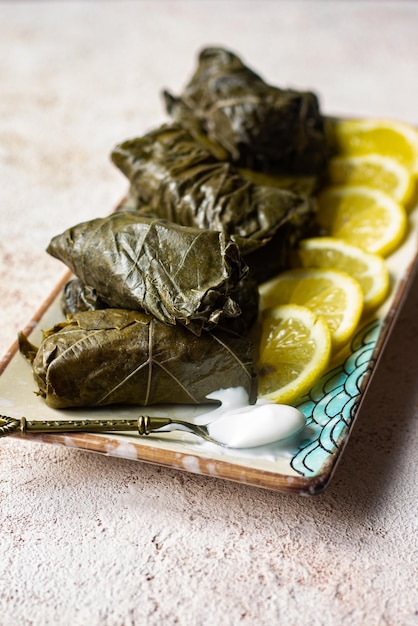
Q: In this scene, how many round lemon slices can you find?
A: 6